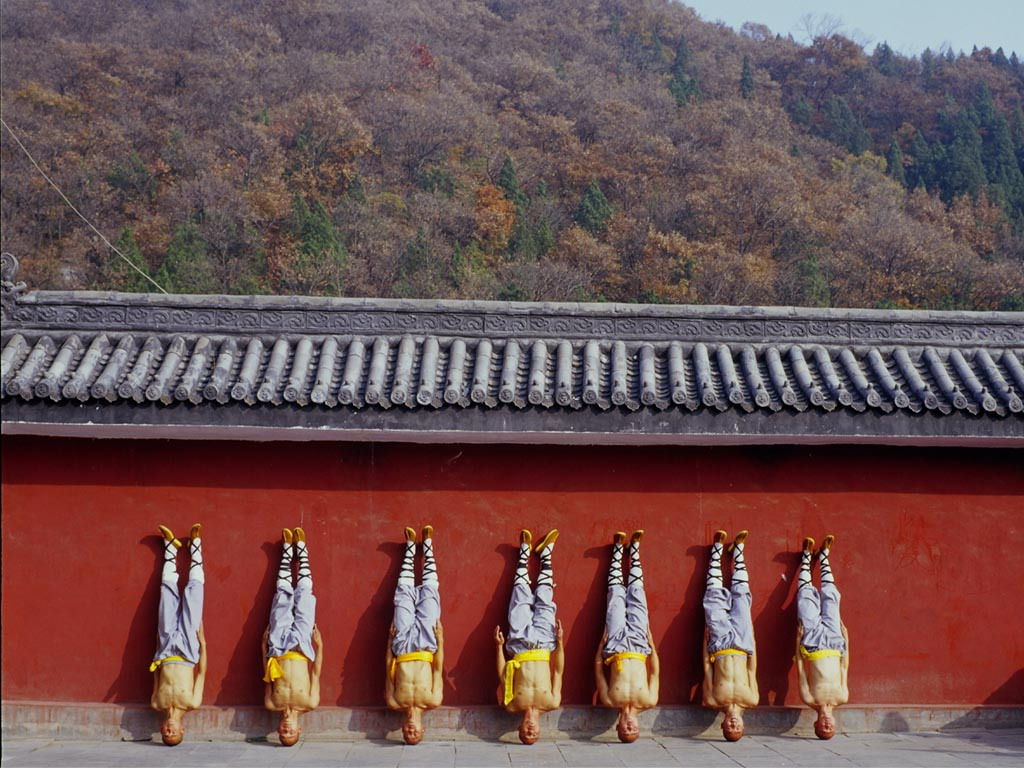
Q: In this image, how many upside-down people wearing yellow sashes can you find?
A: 7